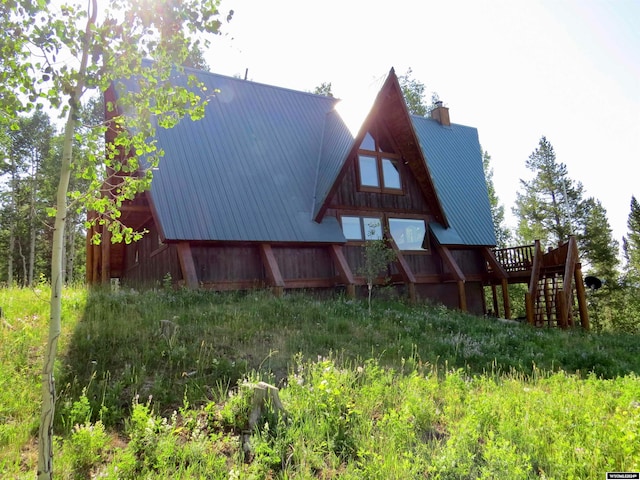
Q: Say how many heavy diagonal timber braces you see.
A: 6